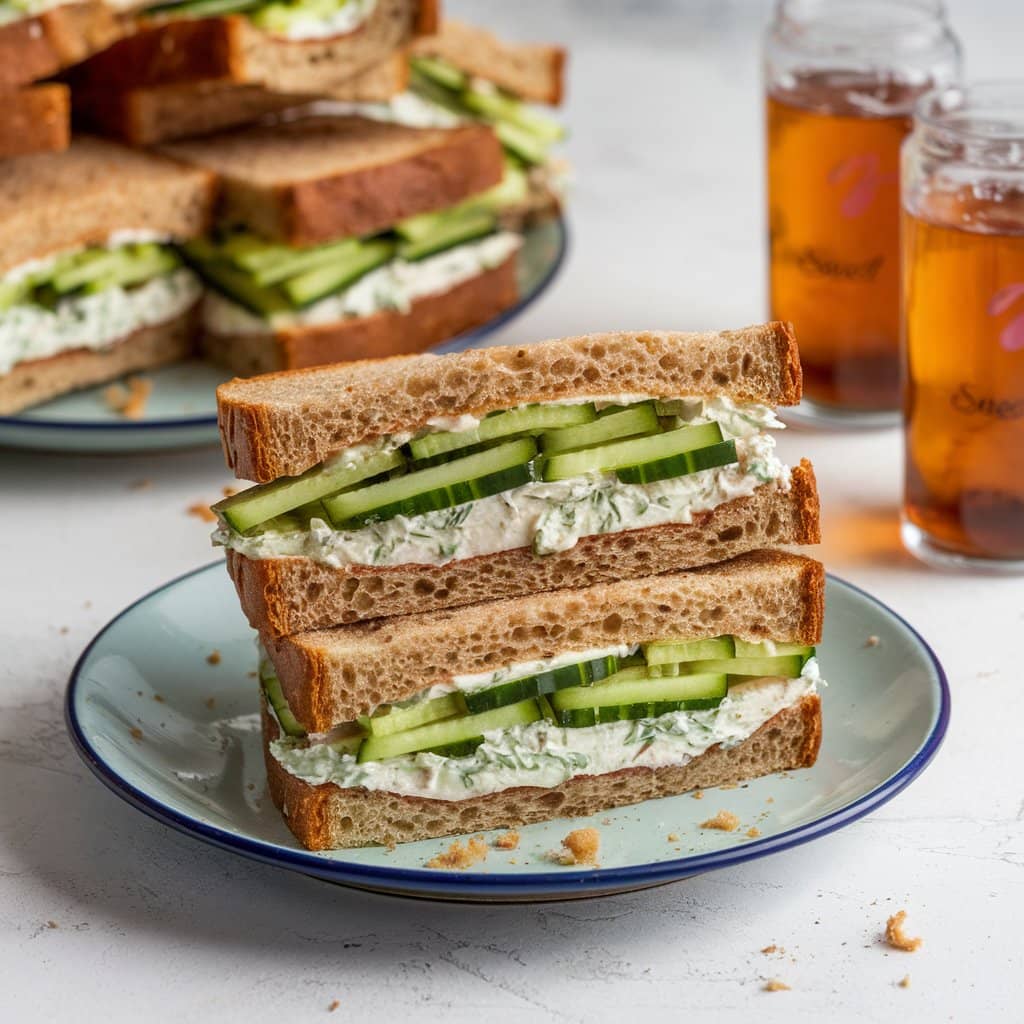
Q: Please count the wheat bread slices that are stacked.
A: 4